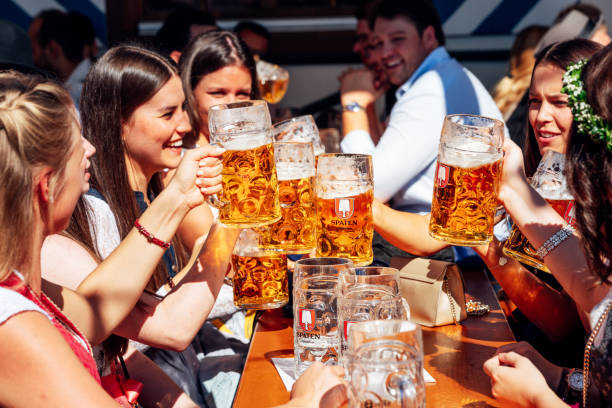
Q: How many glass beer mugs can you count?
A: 11